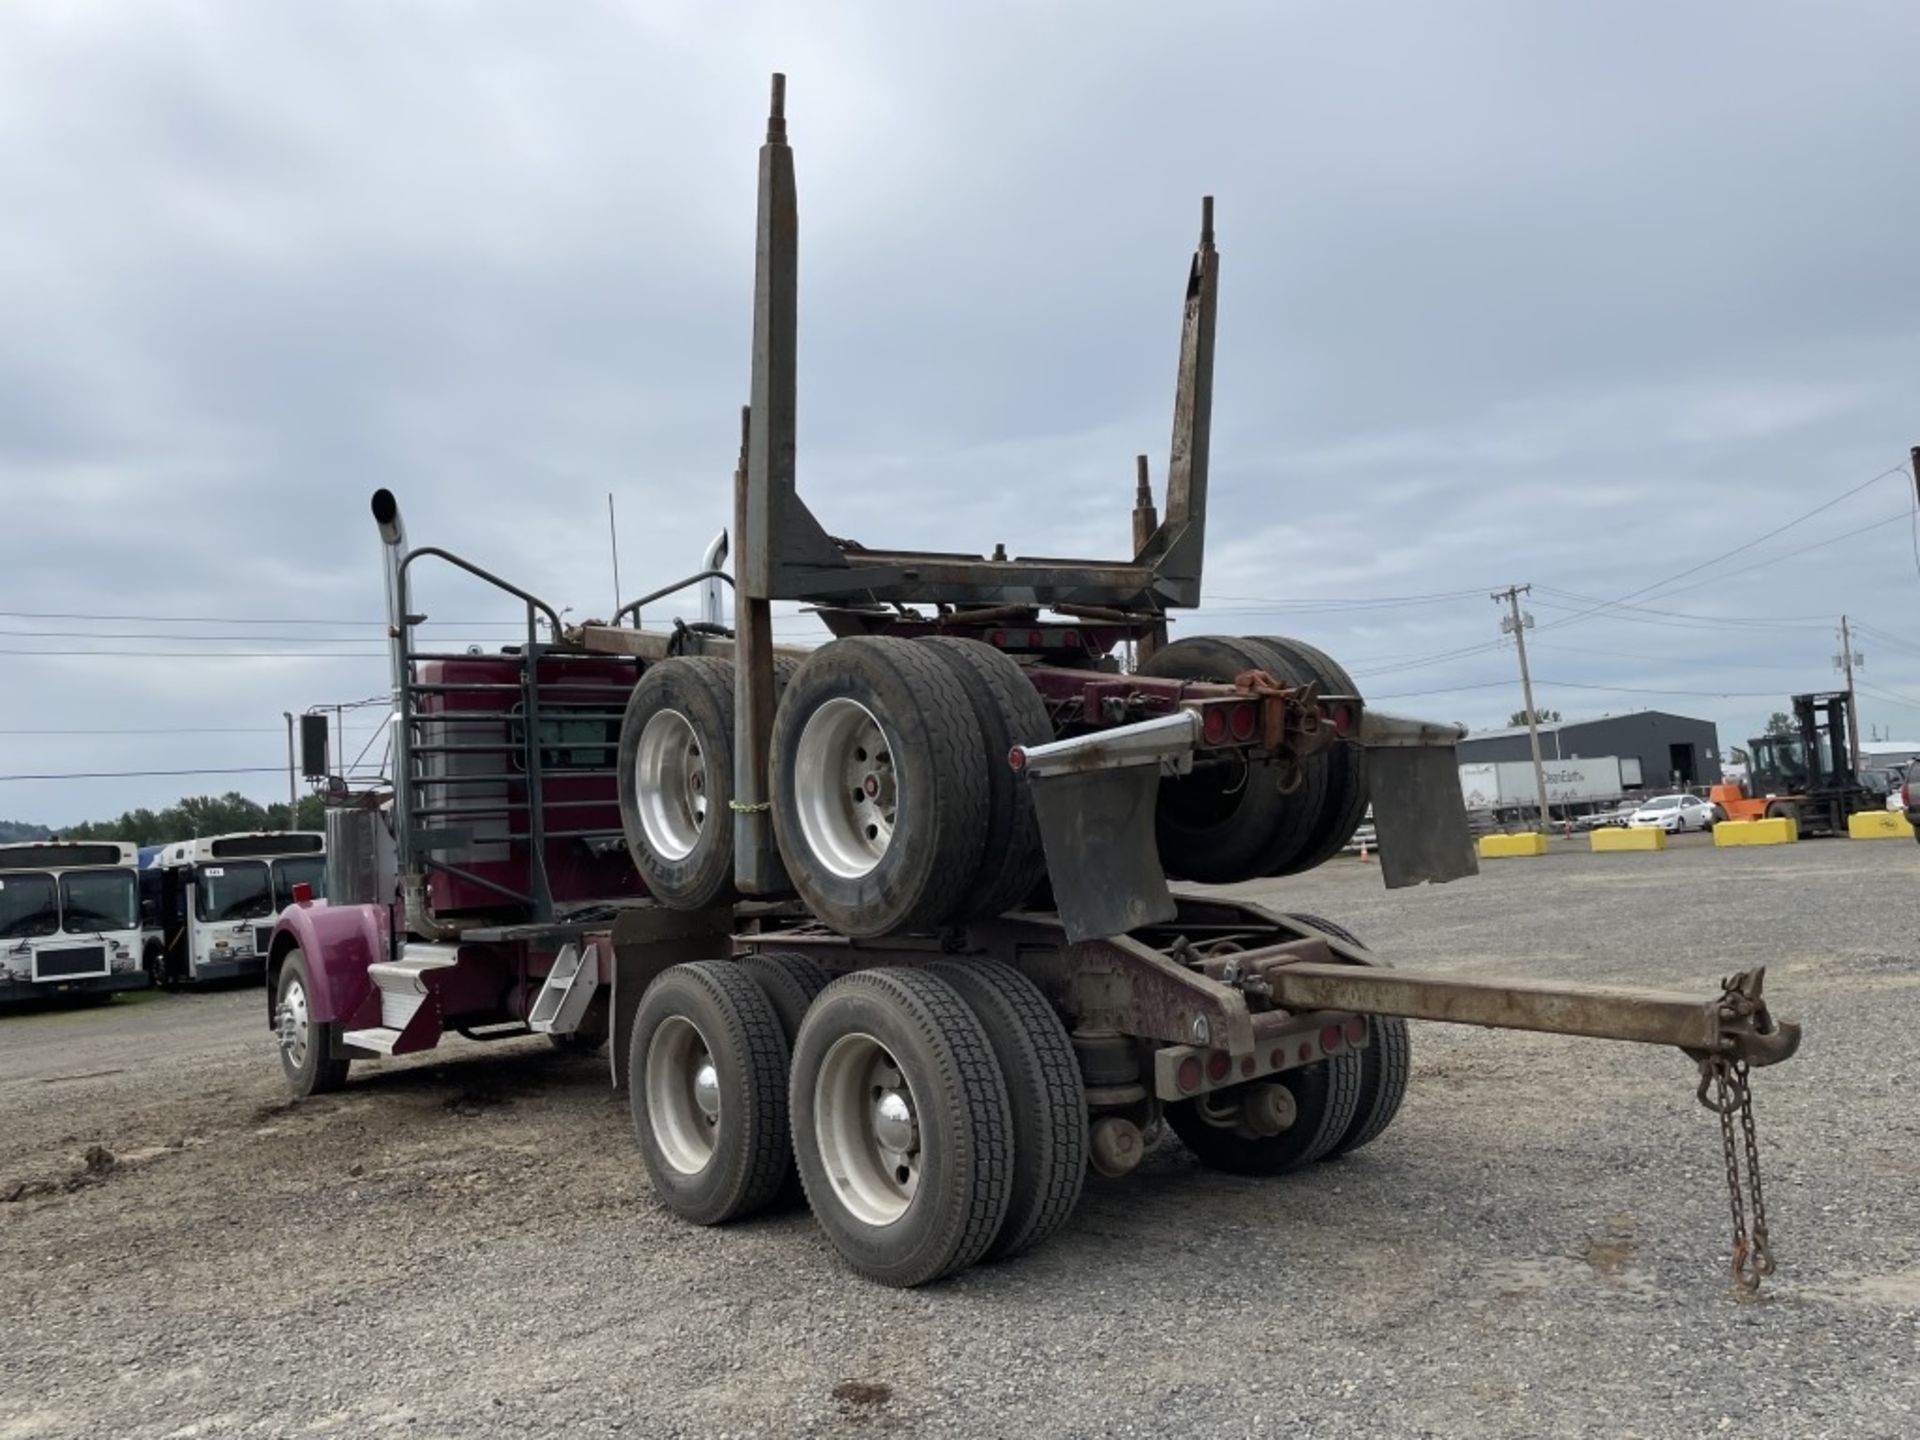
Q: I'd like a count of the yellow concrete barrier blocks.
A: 4